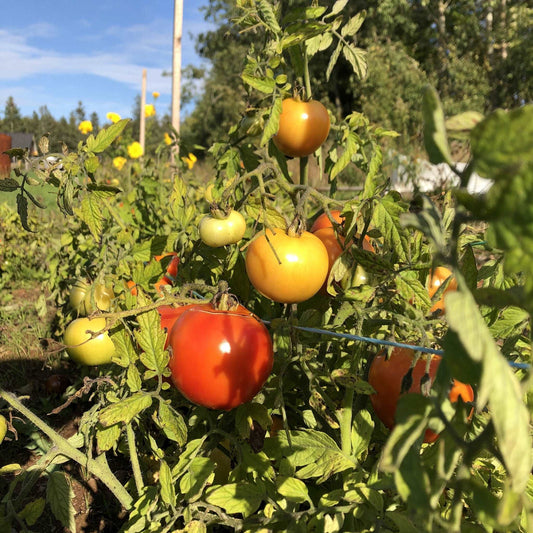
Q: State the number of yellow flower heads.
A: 8